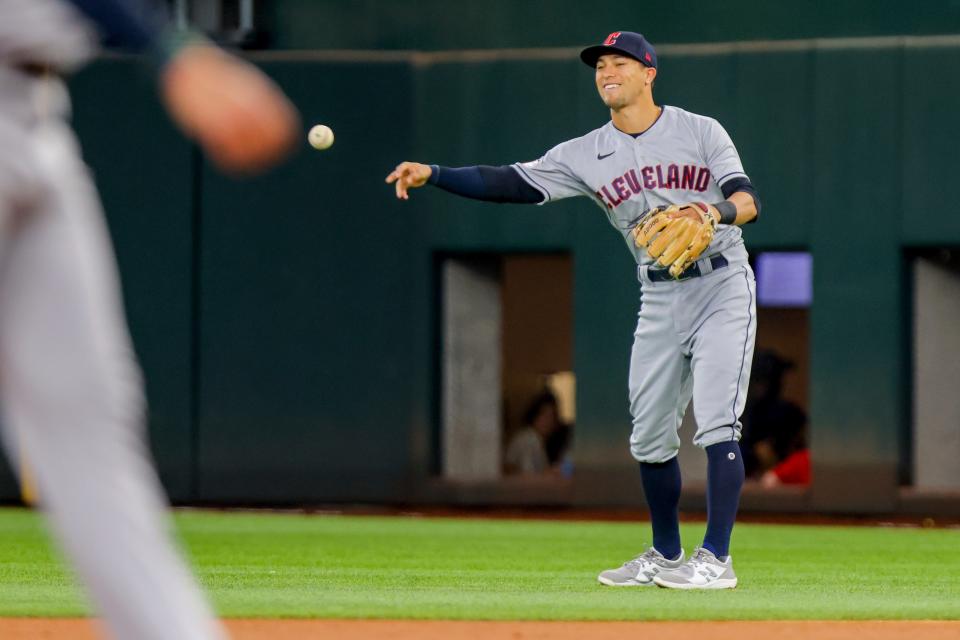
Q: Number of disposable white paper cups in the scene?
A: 0